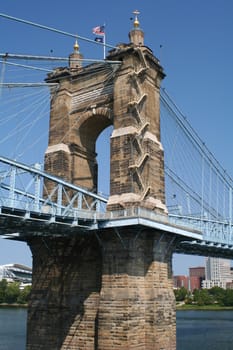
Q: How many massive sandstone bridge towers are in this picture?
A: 1